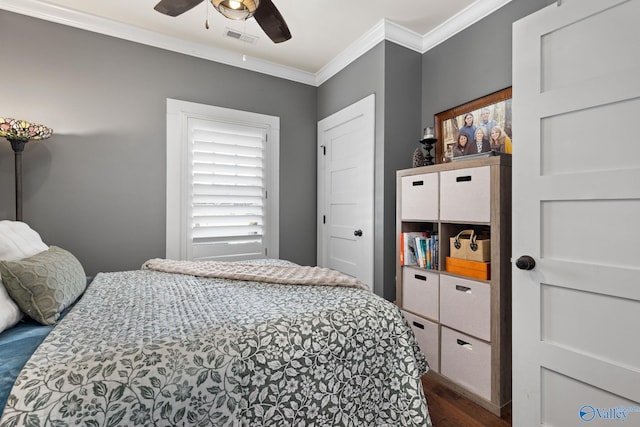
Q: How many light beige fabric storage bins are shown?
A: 6